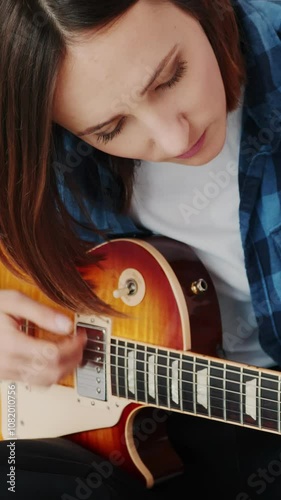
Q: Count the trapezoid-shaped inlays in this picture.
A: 5